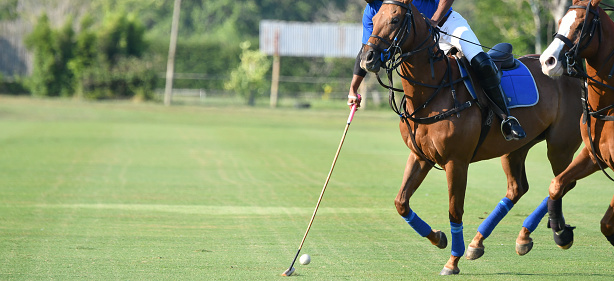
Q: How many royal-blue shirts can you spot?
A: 1